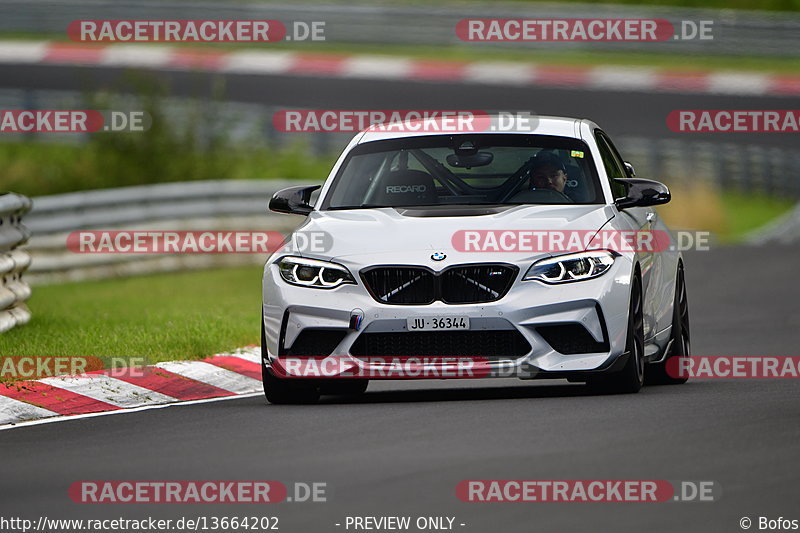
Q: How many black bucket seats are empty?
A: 1